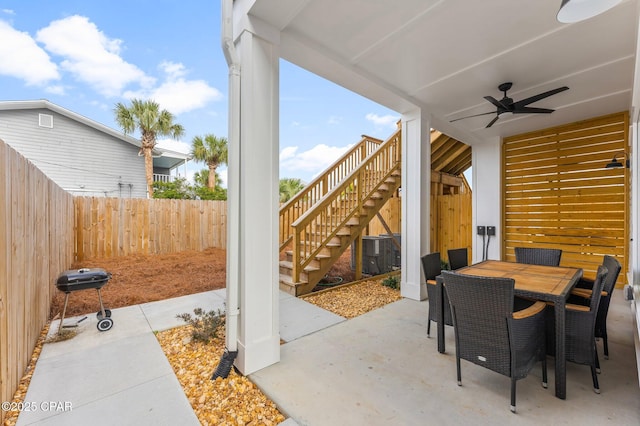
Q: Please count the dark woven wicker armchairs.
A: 6